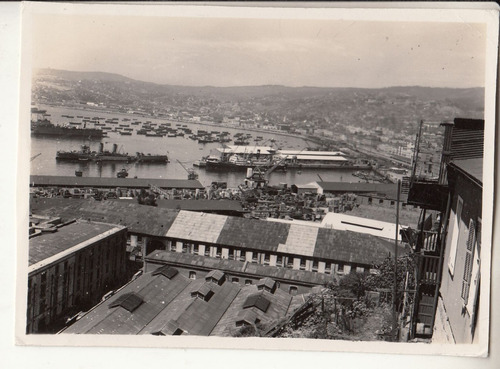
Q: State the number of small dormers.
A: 8